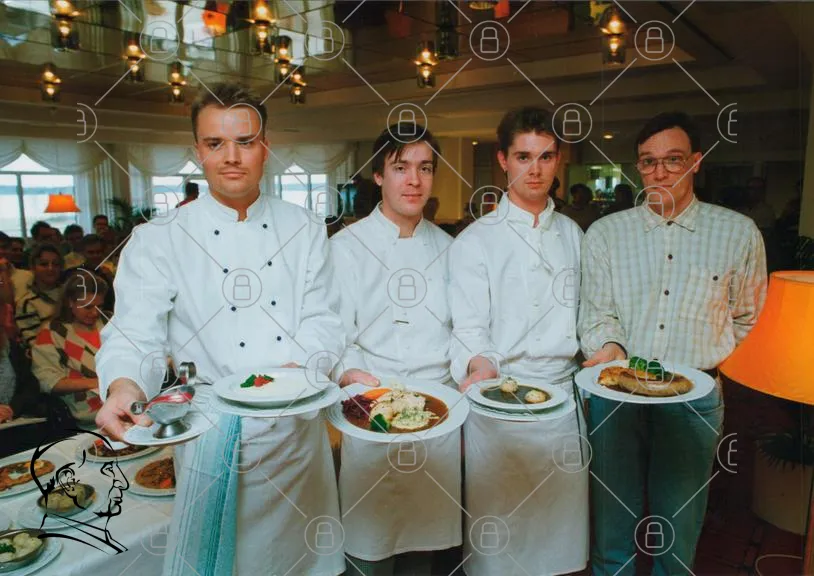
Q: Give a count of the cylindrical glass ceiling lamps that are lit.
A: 9